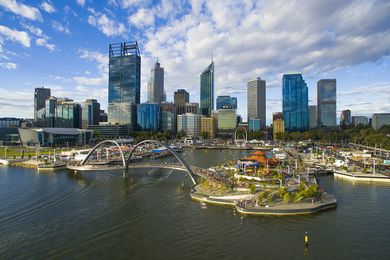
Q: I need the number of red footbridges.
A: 0